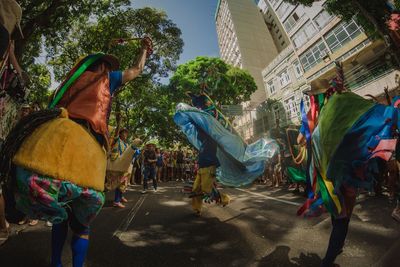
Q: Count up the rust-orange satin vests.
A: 1